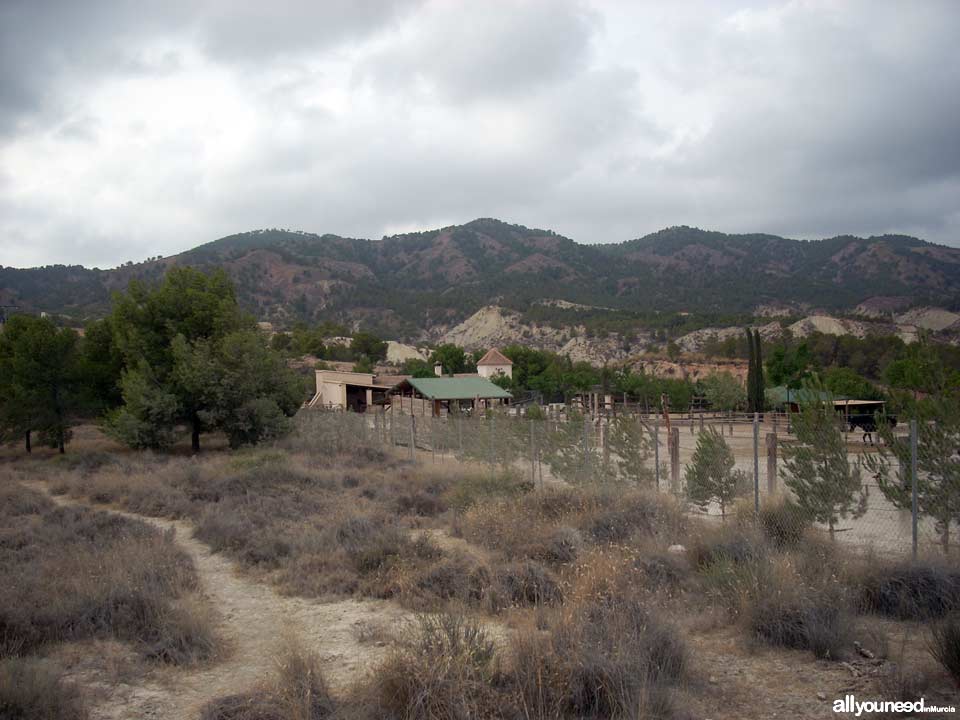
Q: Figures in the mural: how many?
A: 0